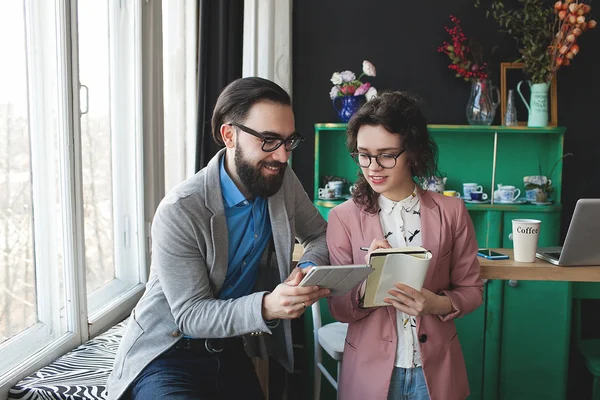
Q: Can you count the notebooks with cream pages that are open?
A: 1